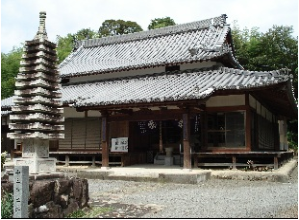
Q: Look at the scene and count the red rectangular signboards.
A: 0